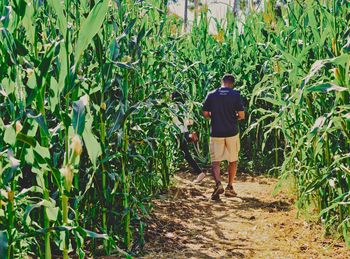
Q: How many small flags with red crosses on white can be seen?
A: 0